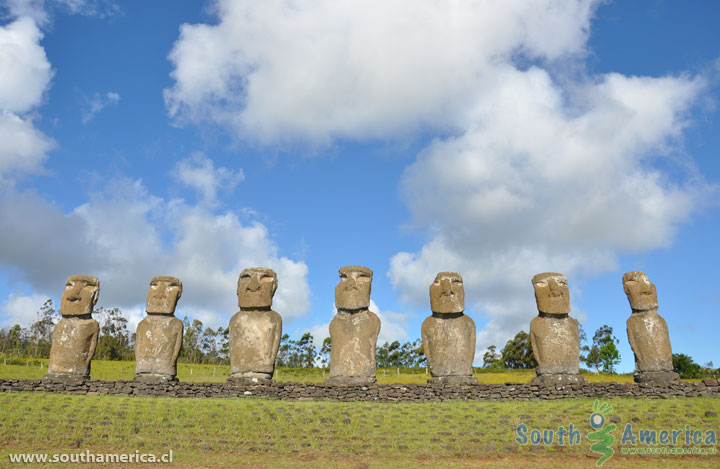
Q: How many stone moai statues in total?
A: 7